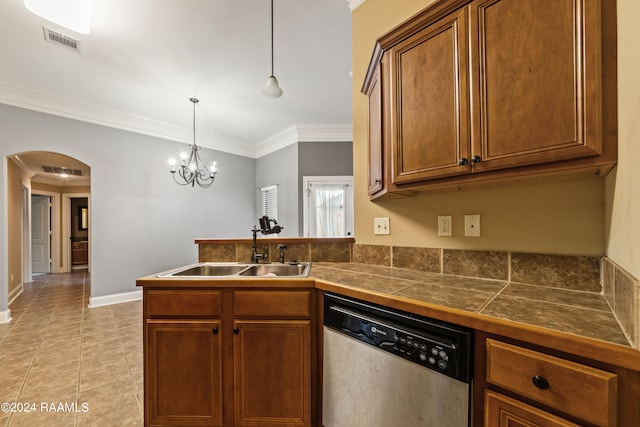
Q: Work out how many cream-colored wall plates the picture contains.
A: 3